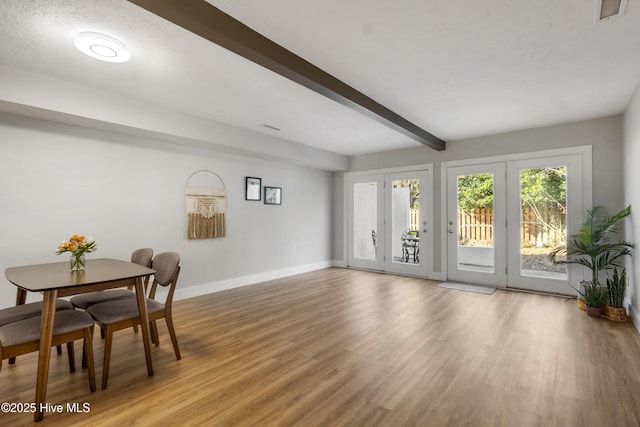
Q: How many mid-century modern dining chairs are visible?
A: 4